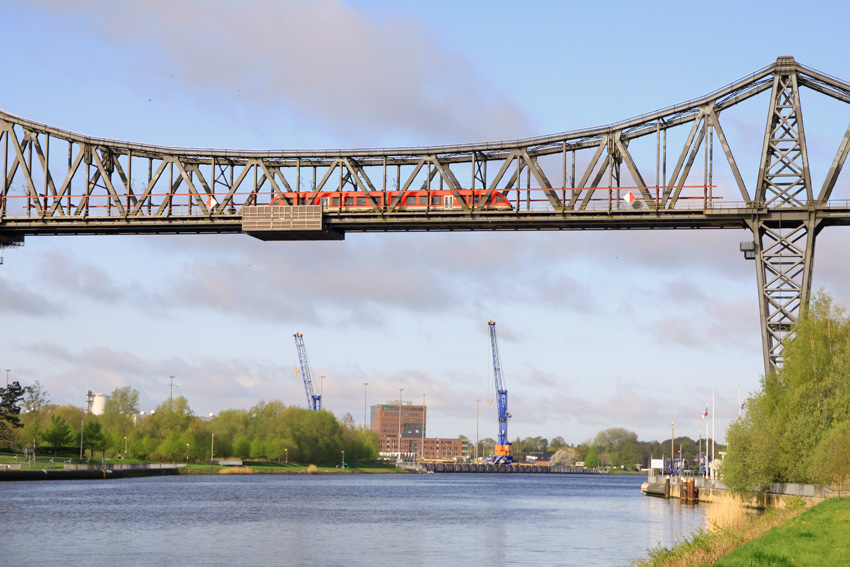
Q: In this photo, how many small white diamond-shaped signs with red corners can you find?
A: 2